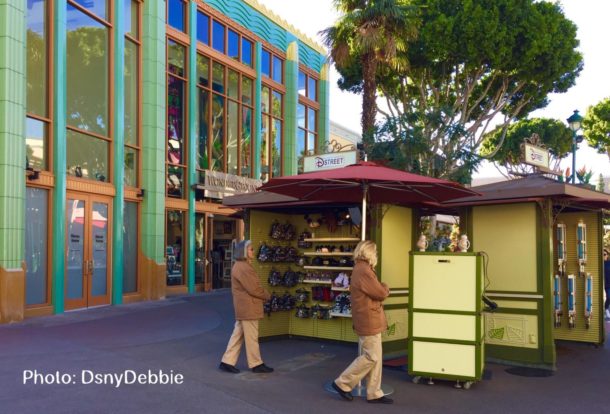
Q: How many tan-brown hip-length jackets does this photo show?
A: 2